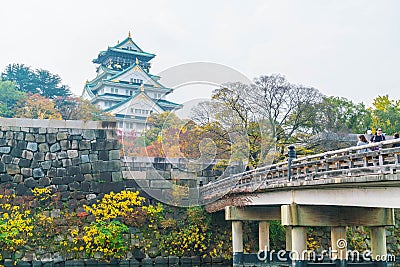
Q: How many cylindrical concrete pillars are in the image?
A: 6